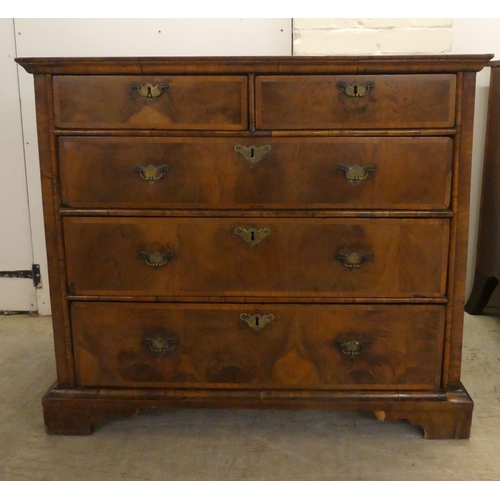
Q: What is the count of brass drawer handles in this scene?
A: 8